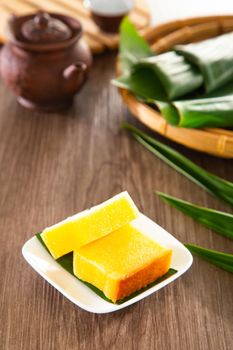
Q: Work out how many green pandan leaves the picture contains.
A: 3